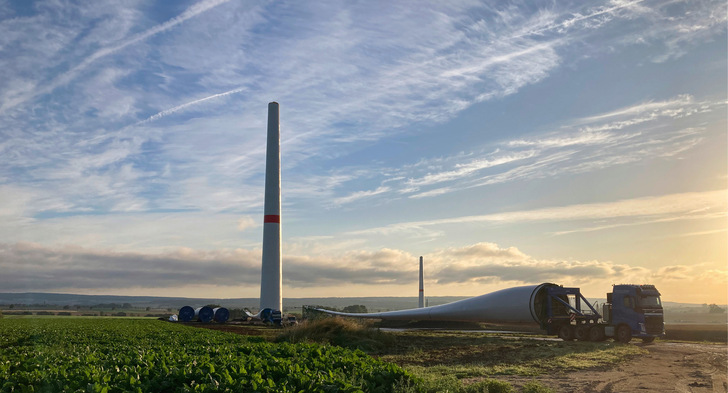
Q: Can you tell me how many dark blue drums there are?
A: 3